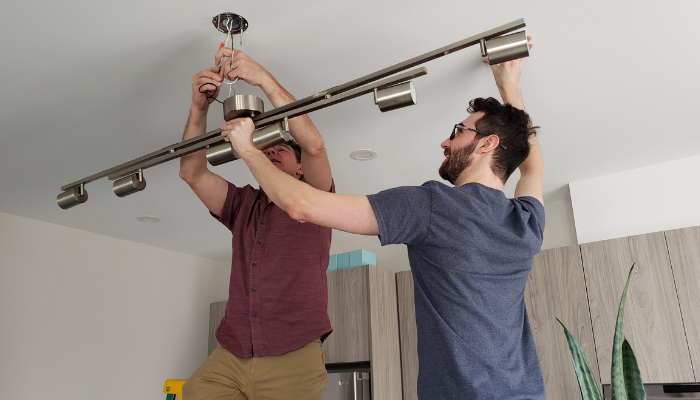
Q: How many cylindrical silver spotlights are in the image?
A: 6